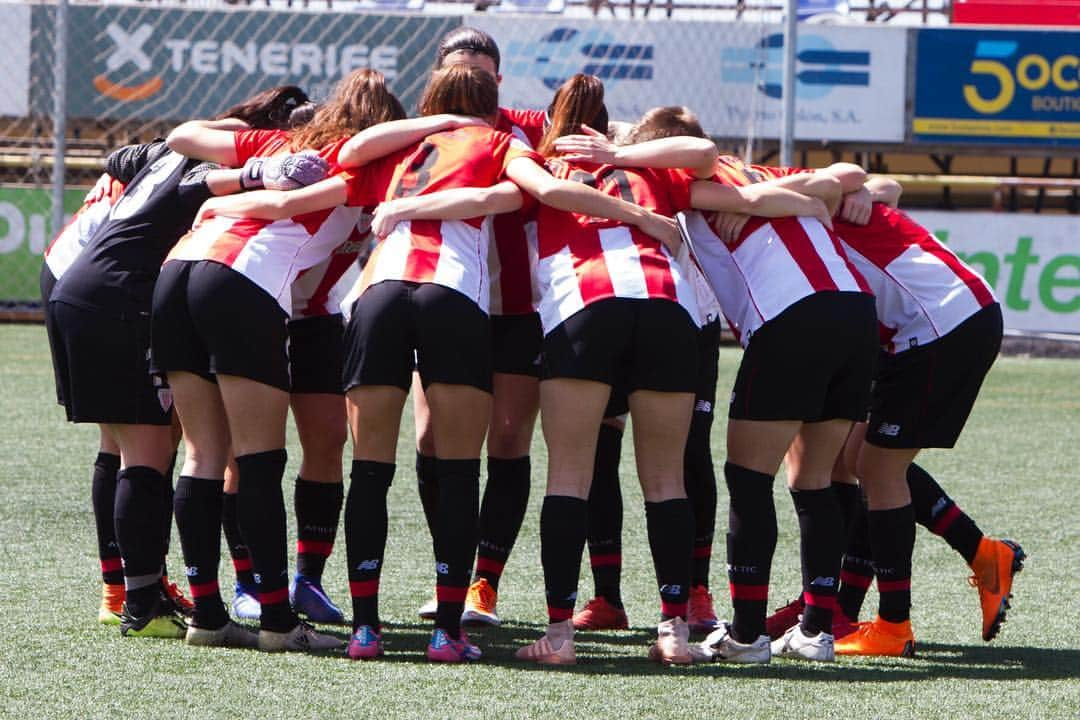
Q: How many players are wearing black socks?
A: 11